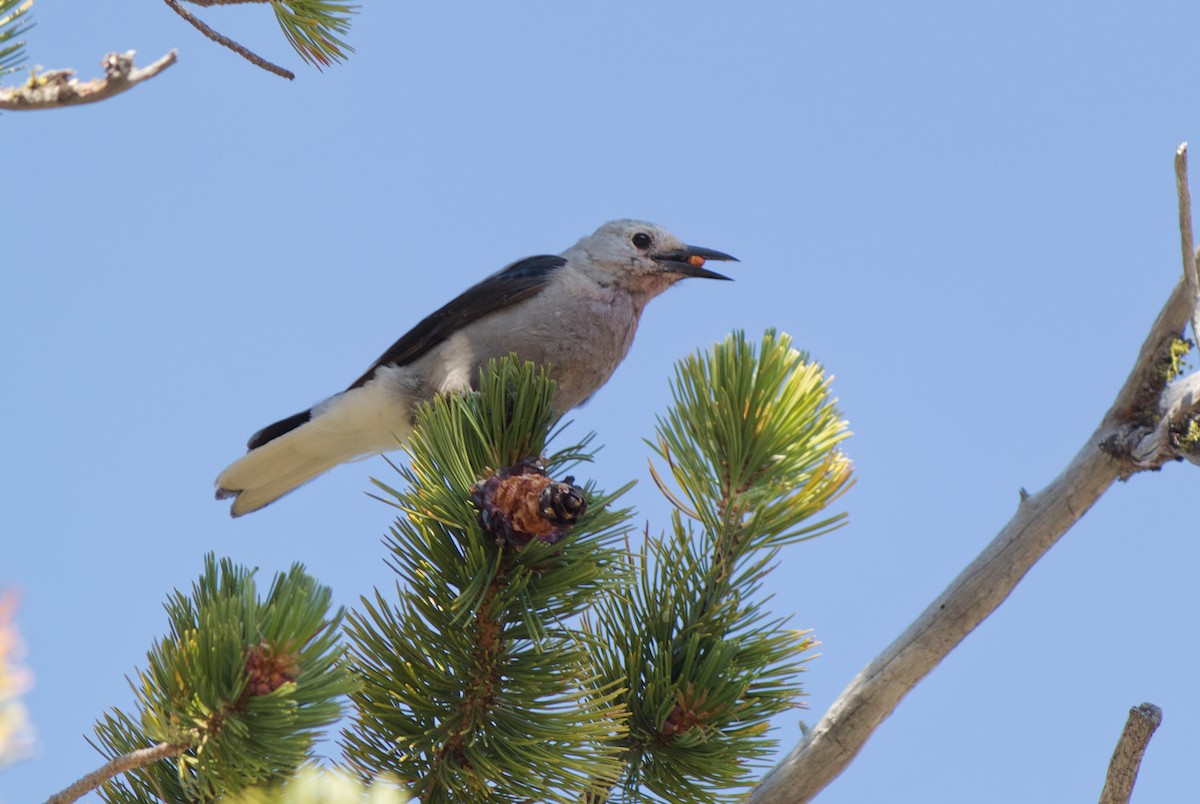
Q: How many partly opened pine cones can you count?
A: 1